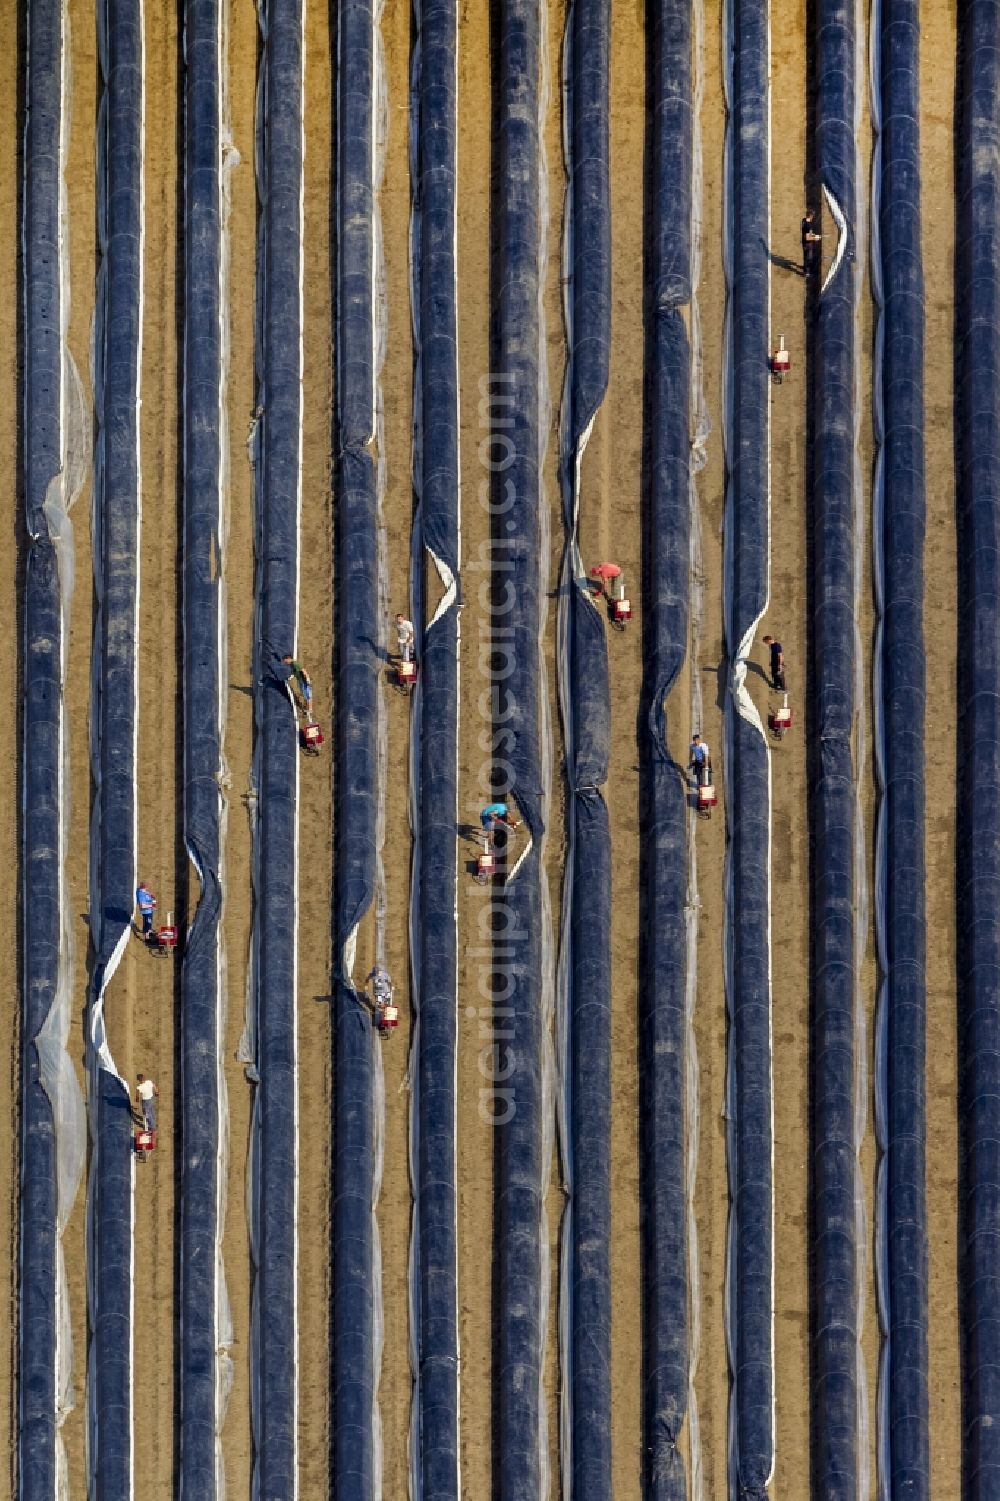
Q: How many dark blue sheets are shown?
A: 13